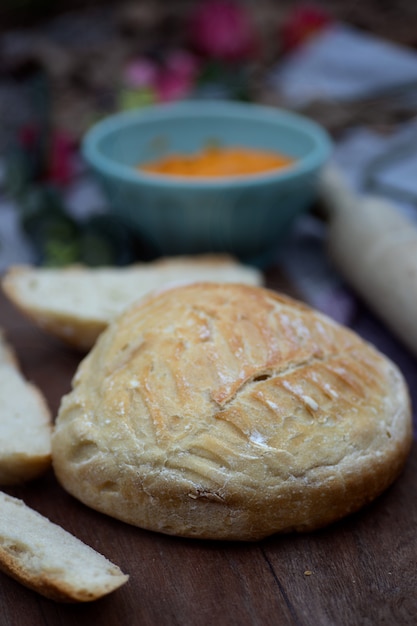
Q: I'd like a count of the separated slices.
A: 3